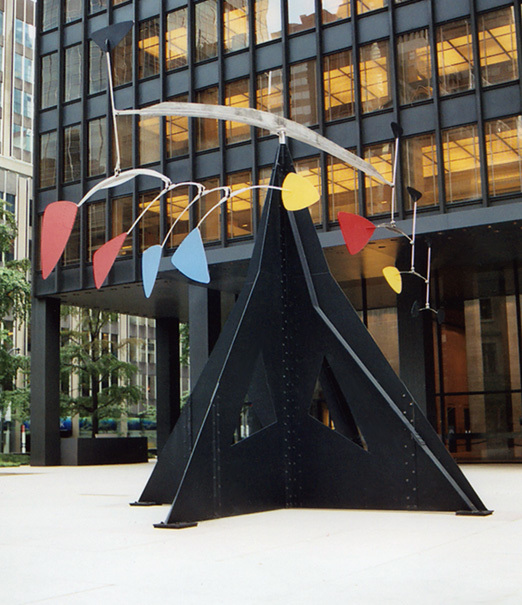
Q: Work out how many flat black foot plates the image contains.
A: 3